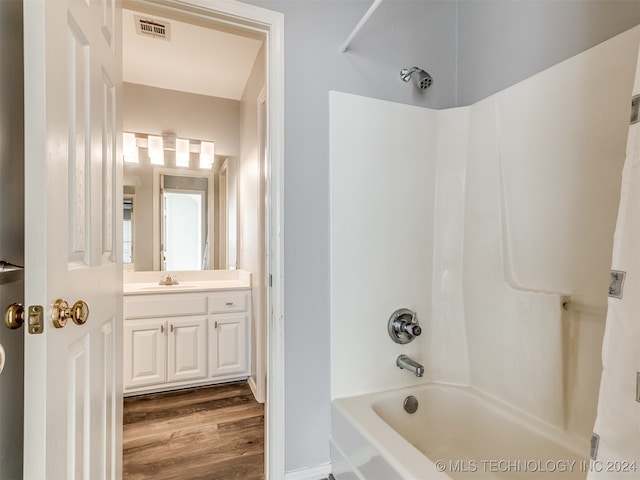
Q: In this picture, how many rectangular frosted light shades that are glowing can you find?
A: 4